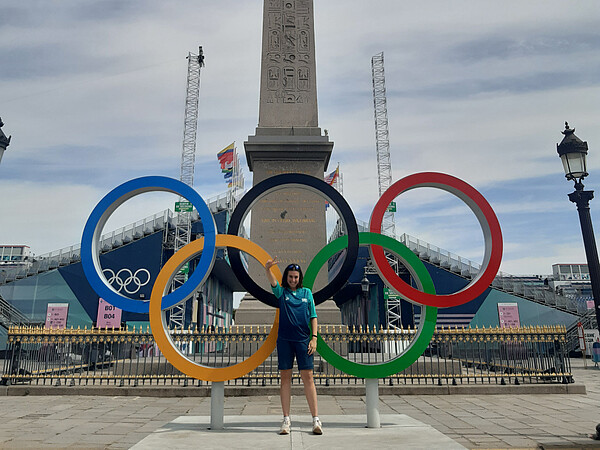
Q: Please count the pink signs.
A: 3